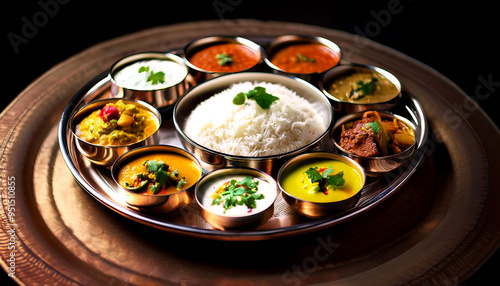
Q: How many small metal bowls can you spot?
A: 9